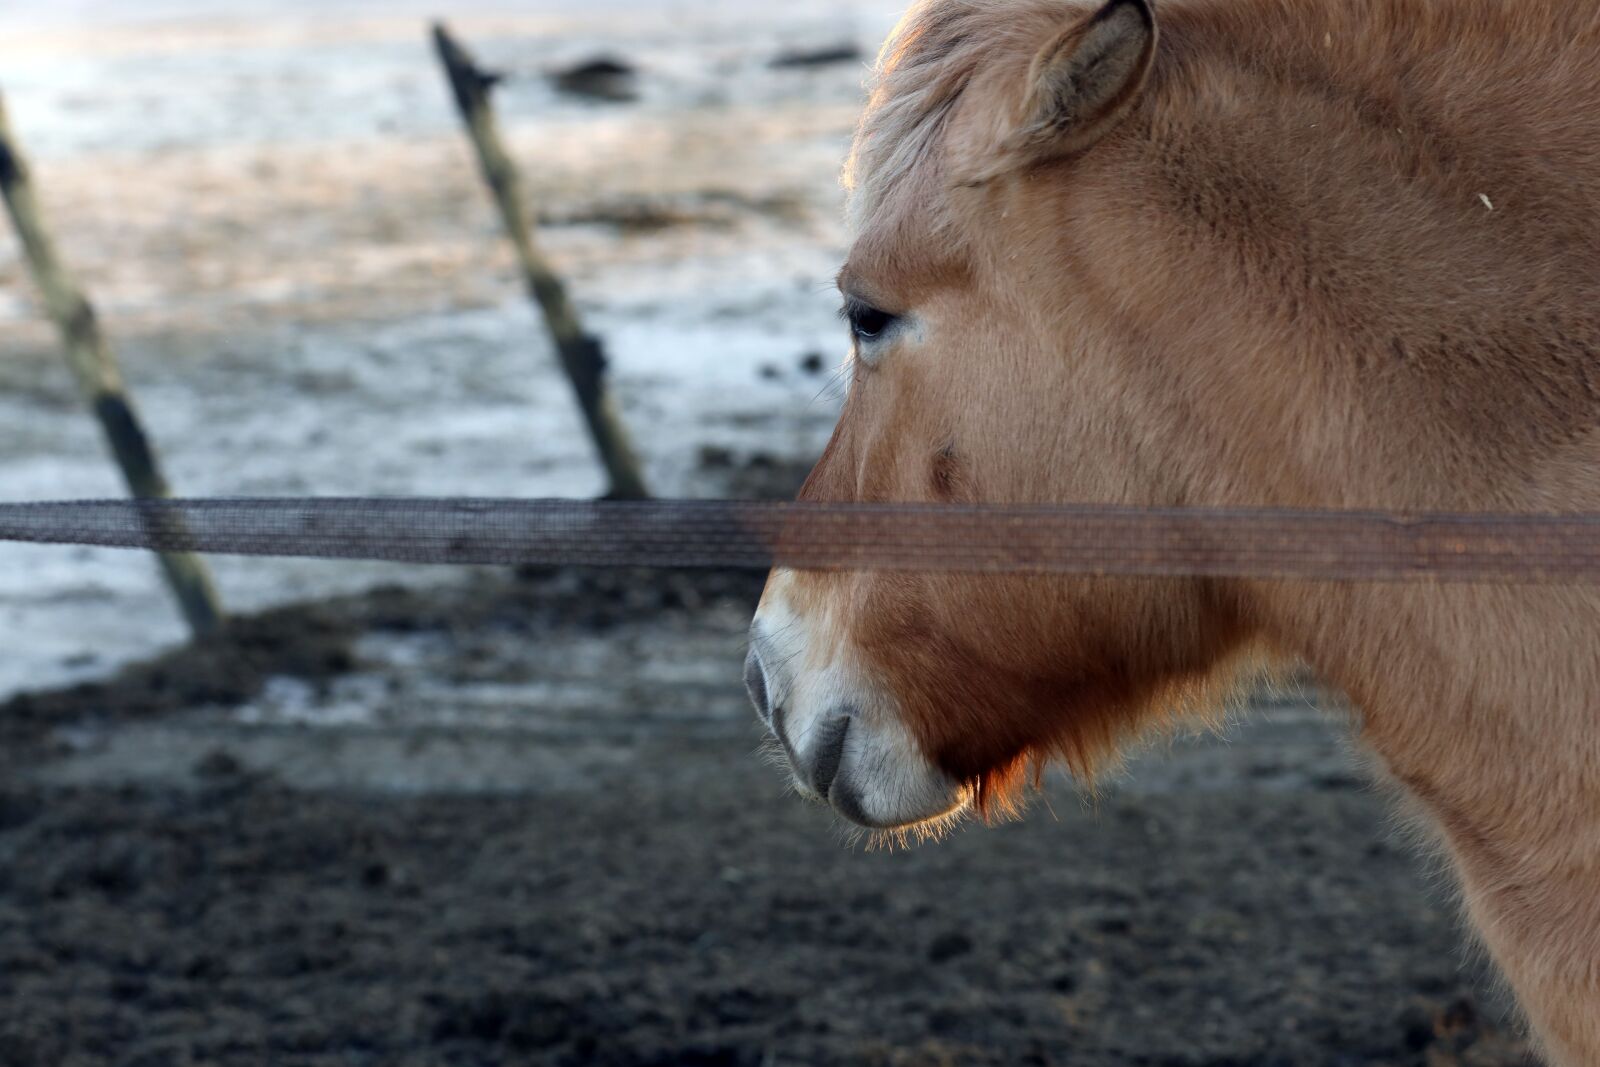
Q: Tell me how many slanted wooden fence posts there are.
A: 2